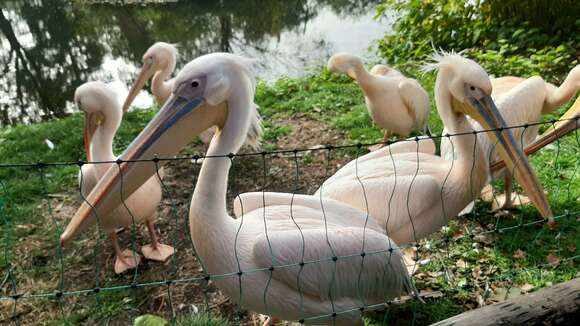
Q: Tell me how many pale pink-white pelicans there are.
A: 6